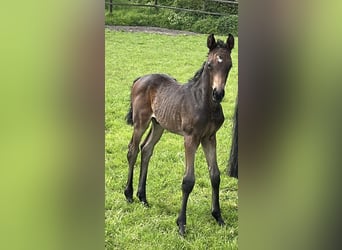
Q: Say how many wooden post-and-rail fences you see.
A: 1